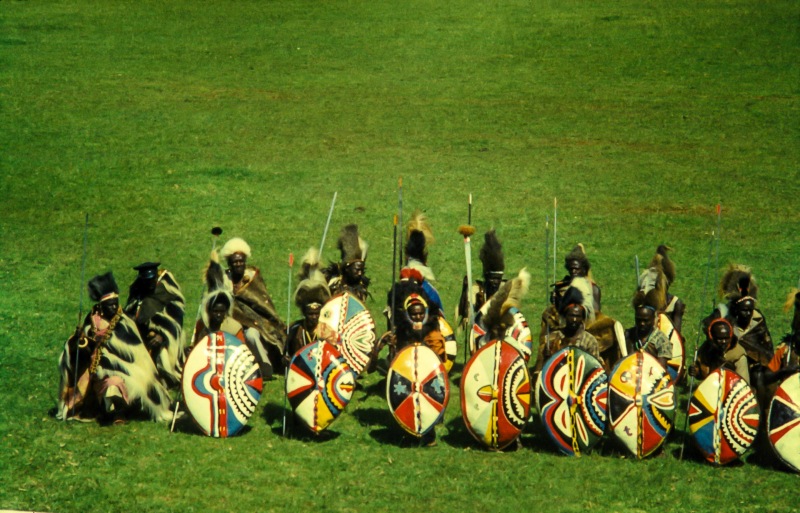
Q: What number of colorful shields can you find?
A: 12